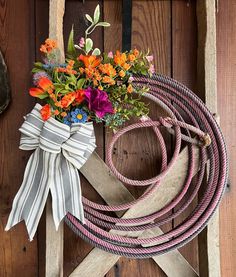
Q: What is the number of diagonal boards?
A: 2